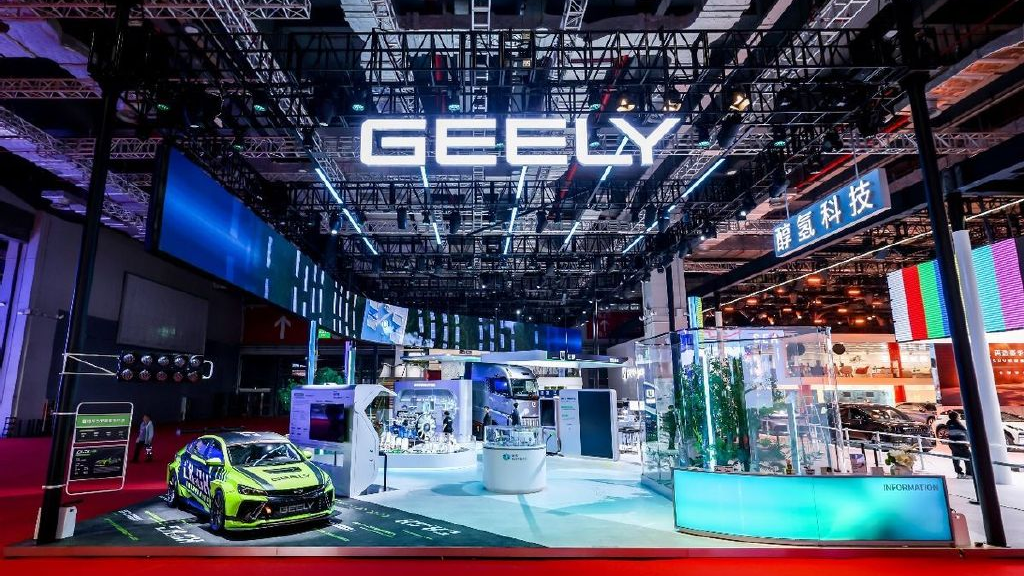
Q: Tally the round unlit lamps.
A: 10